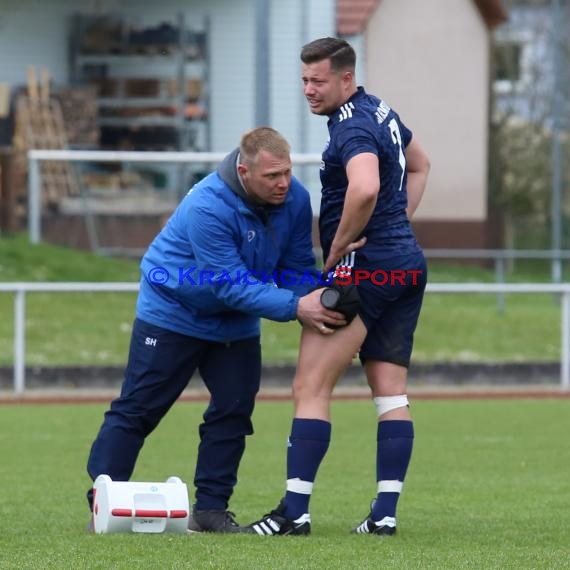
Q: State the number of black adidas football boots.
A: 2